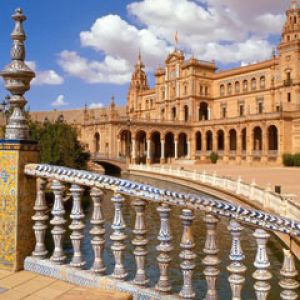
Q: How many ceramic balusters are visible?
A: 12